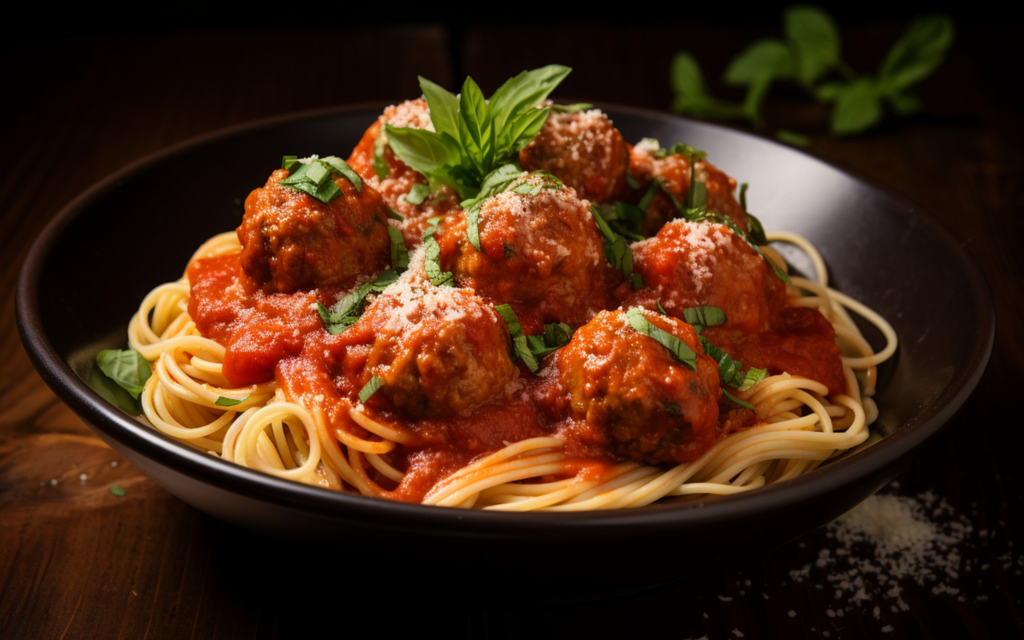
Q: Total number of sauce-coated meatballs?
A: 8